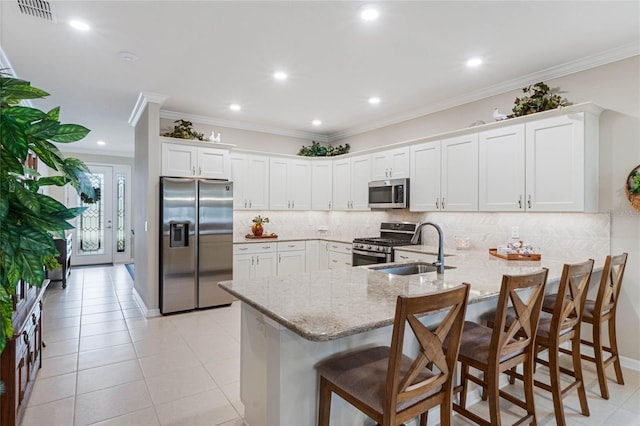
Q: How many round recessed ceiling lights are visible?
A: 8